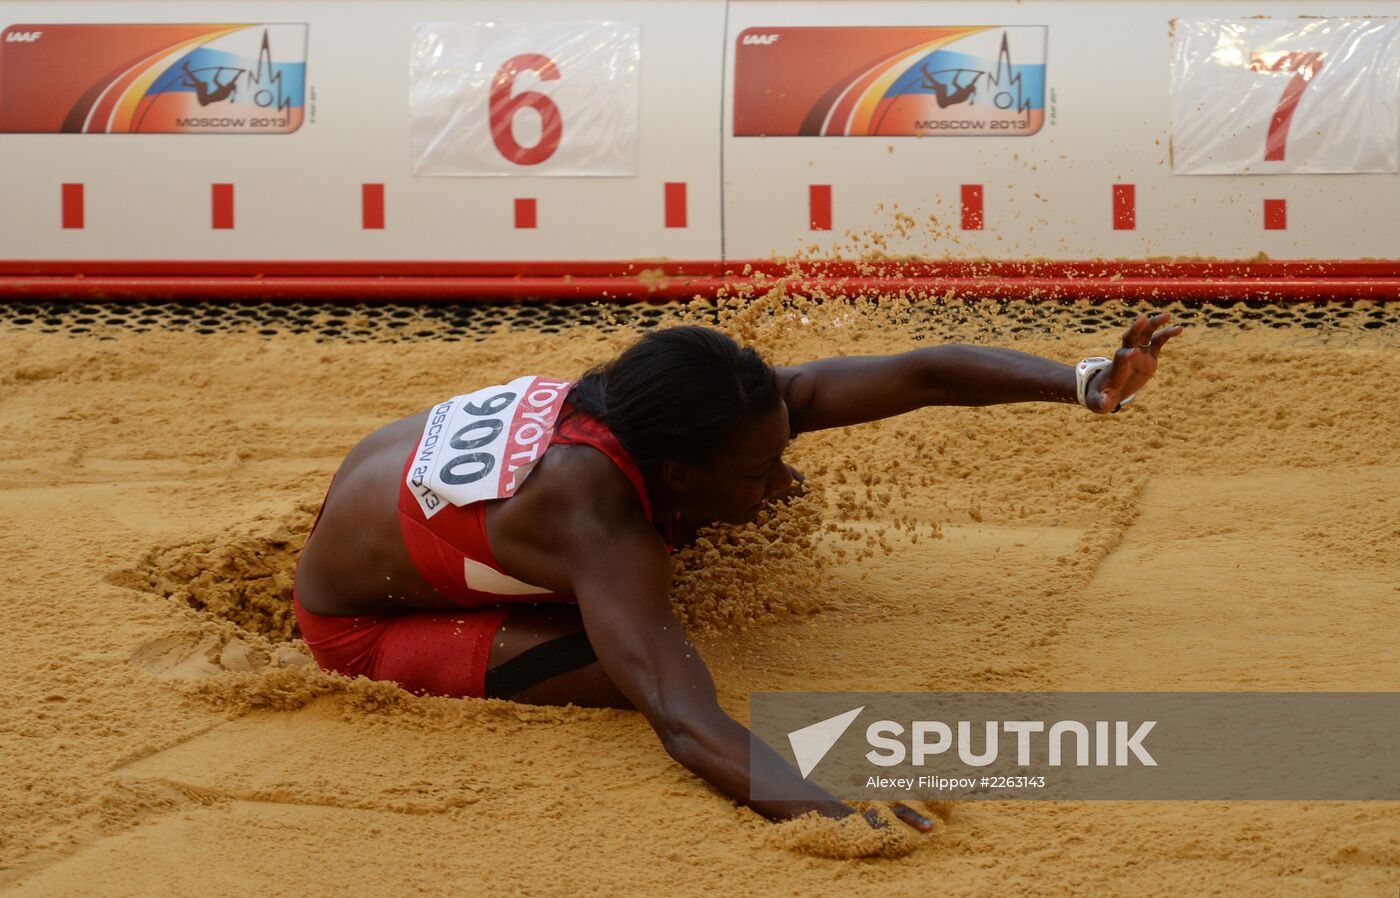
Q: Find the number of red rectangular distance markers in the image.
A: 9